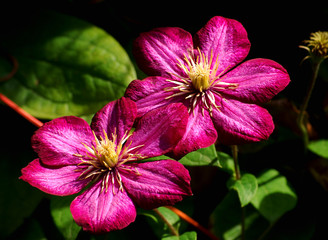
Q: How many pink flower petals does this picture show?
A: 12